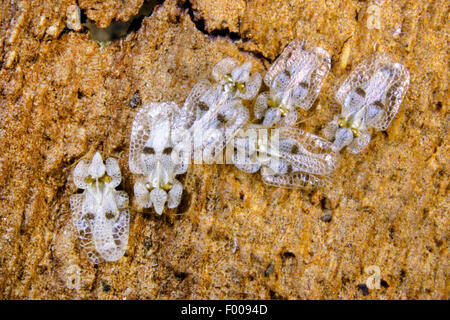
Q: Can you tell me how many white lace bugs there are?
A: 6